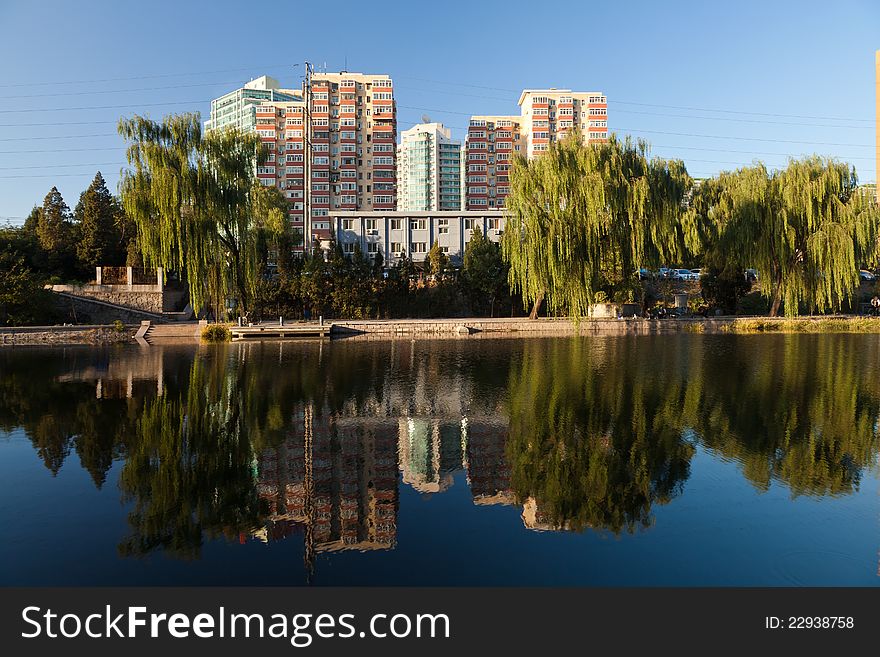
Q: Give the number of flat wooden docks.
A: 1